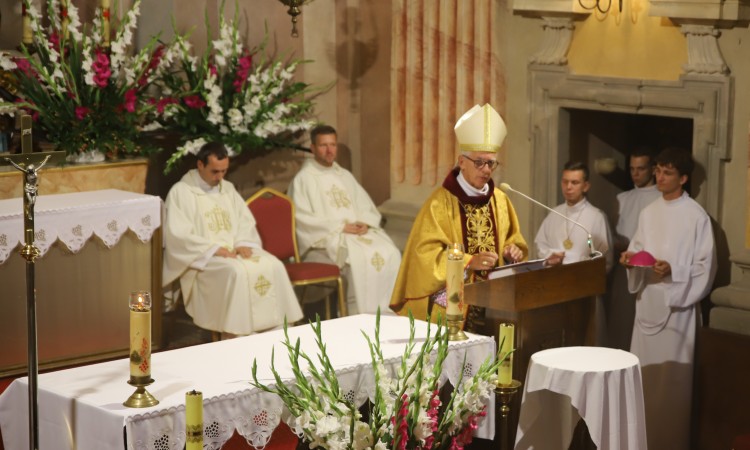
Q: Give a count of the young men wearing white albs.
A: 3